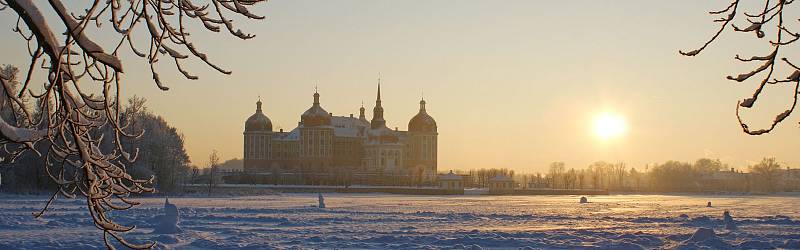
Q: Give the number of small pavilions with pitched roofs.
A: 2